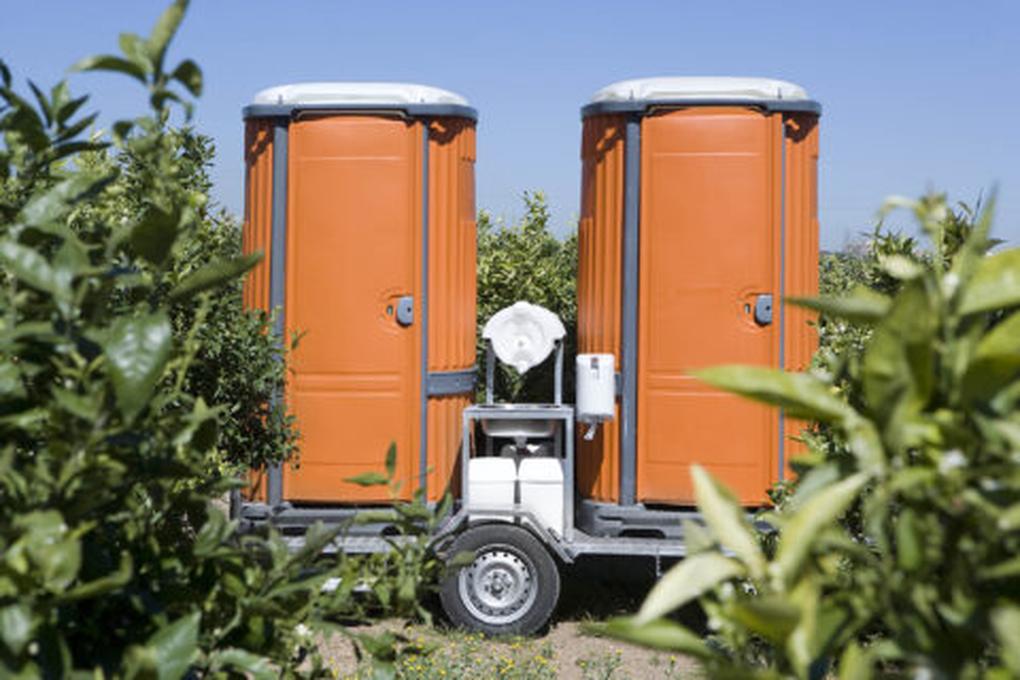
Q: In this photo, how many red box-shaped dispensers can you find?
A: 0